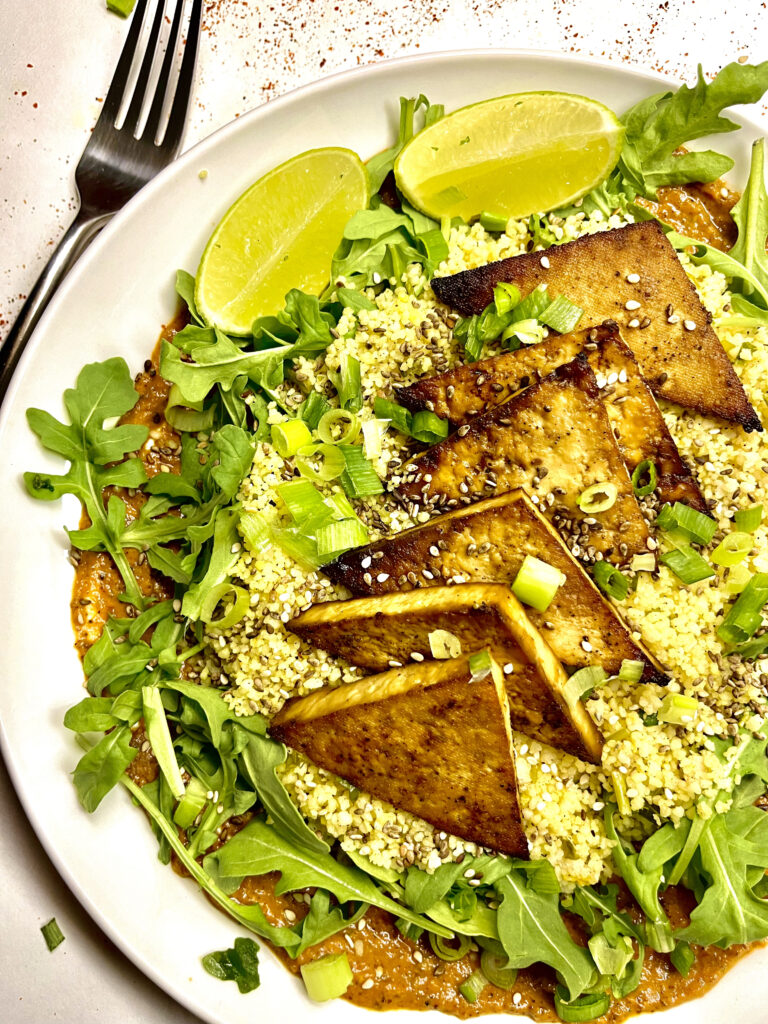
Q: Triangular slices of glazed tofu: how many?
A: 6